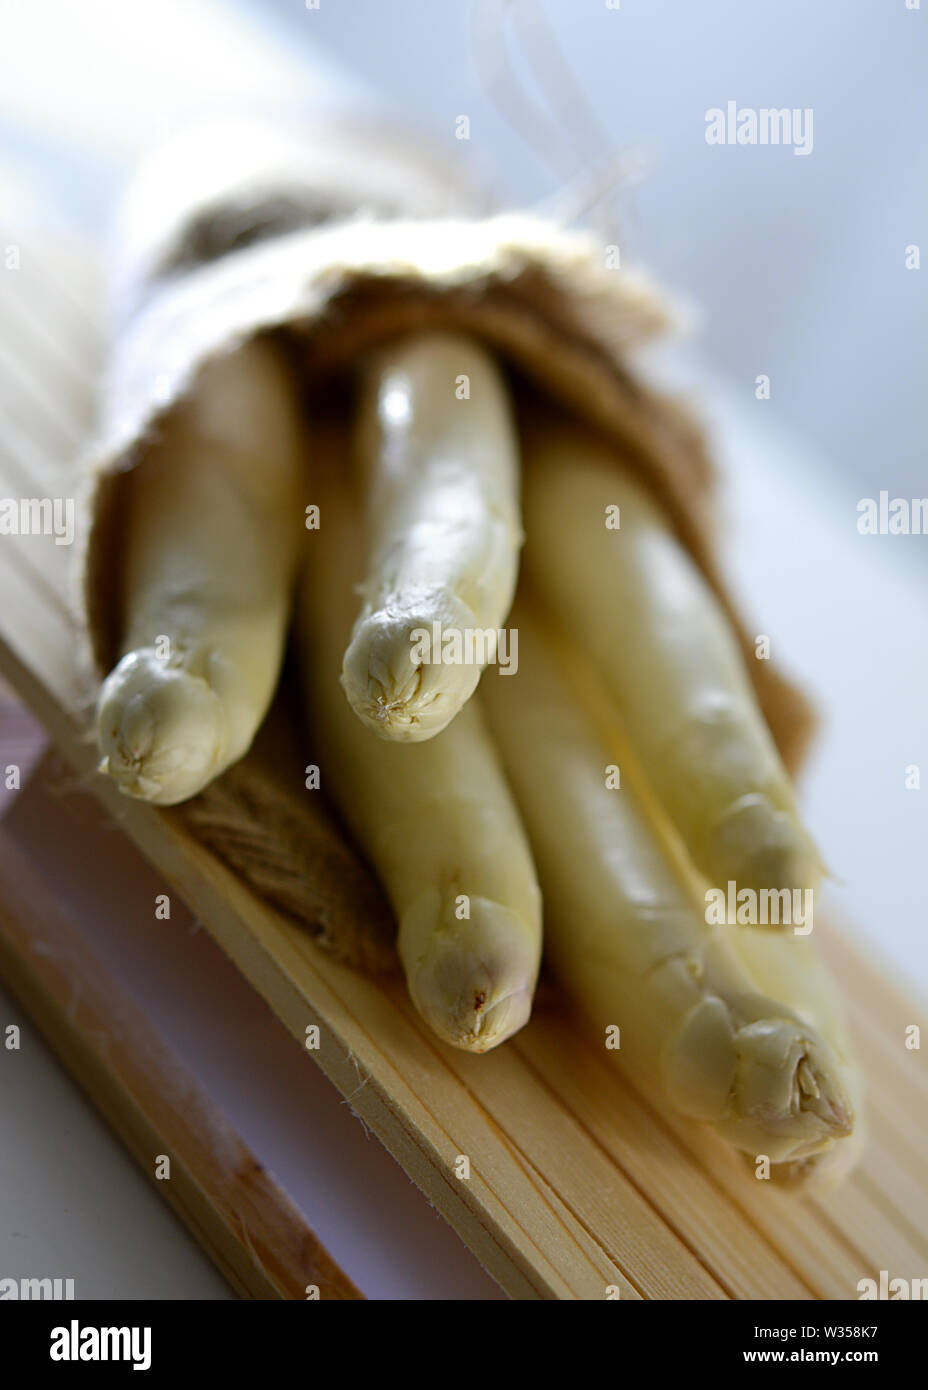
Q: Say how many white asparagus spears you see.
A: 6